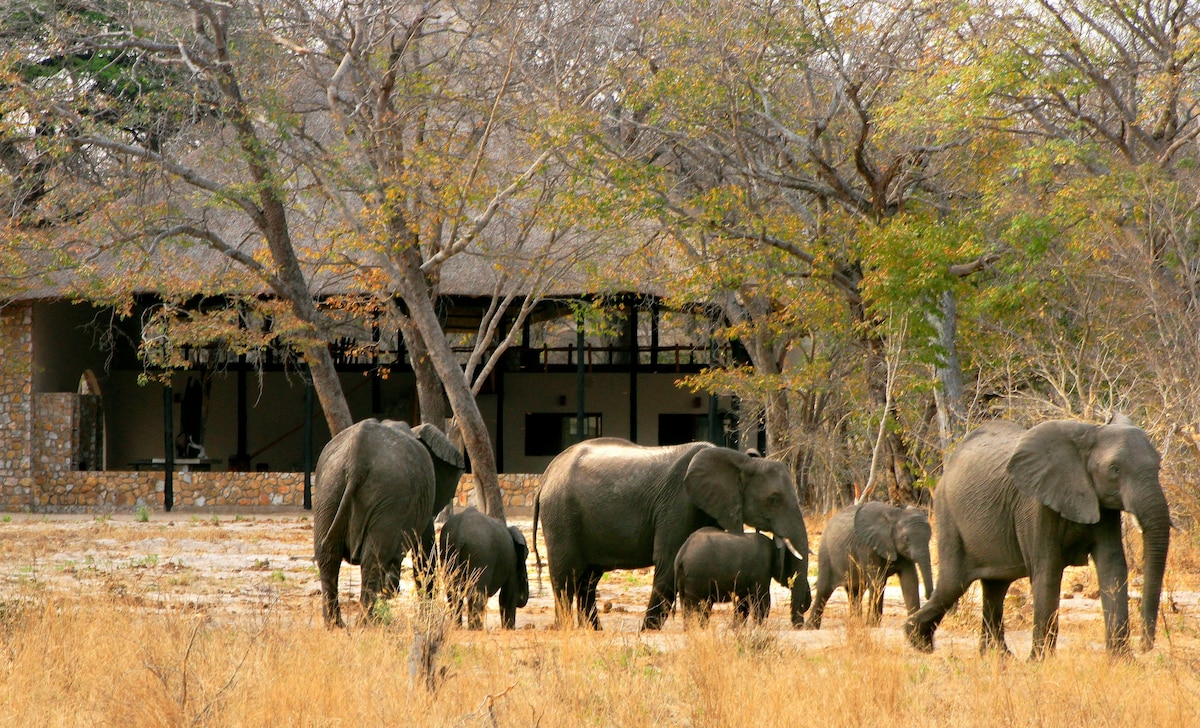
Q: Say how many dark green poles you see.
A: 4